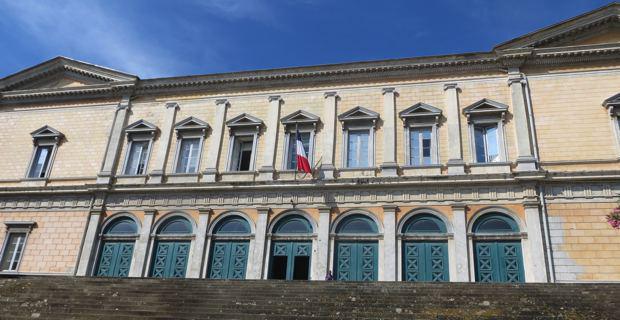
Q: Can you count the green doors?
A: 7